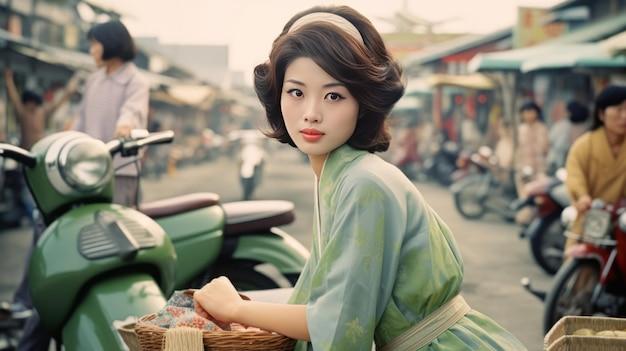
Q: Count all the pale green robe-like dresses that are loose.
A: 1